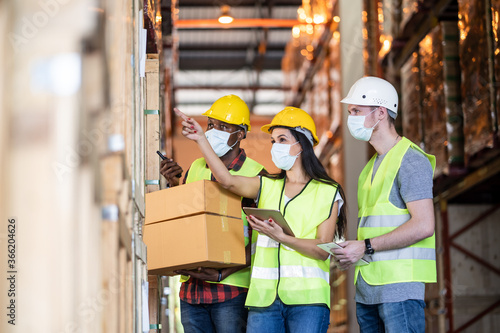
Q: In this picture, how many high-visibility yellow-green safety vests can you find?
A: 3